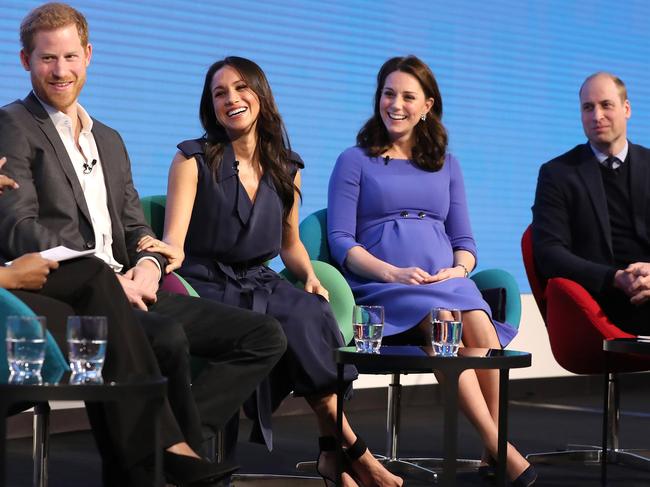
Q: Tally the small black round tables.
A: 3